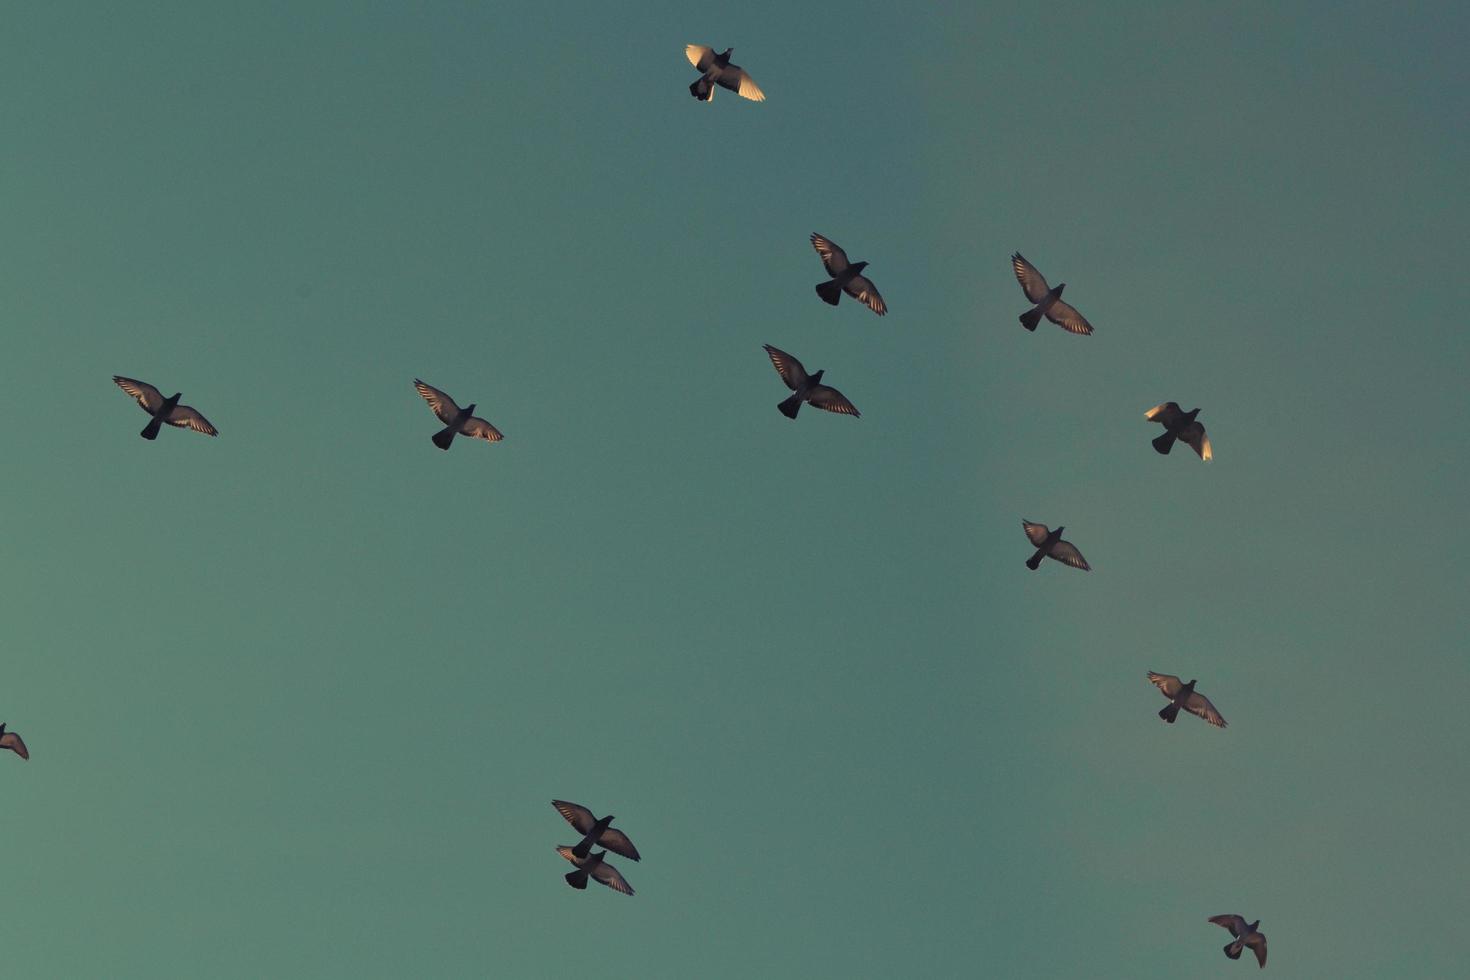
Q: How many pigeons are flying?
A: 13